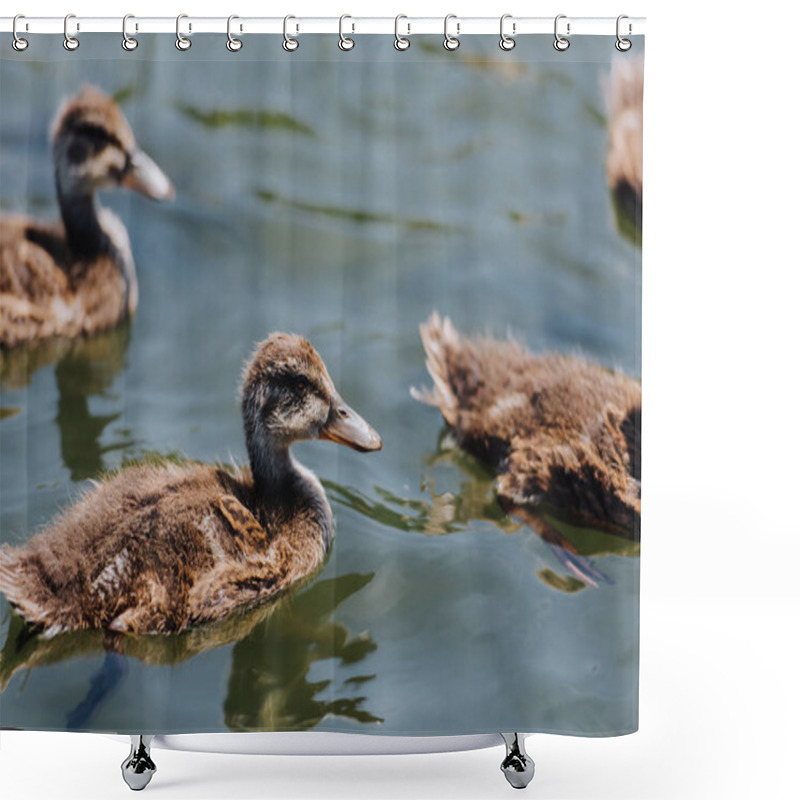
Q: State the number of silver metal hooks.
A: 12